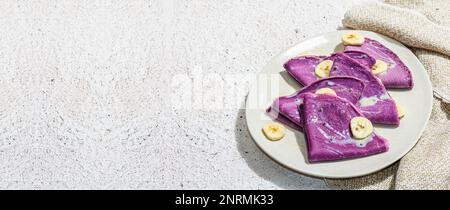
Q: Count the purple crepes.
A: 5